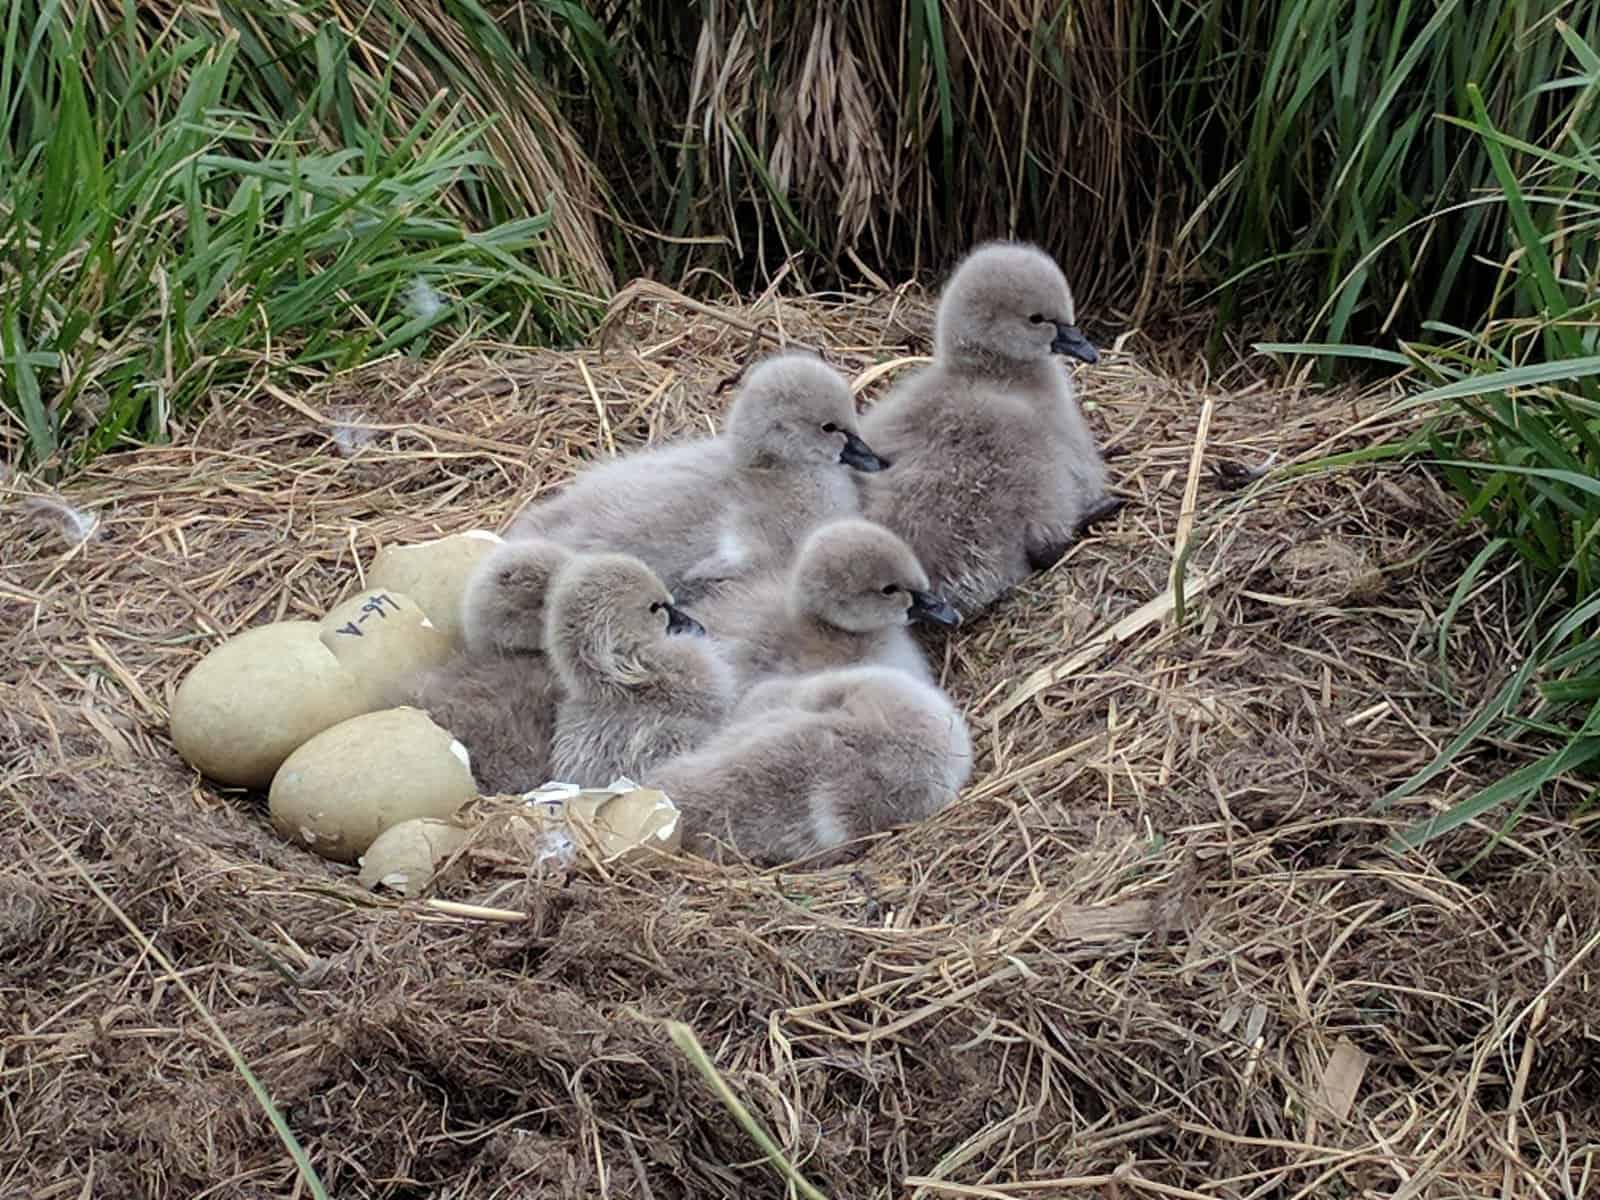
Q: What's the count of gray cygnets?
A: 6